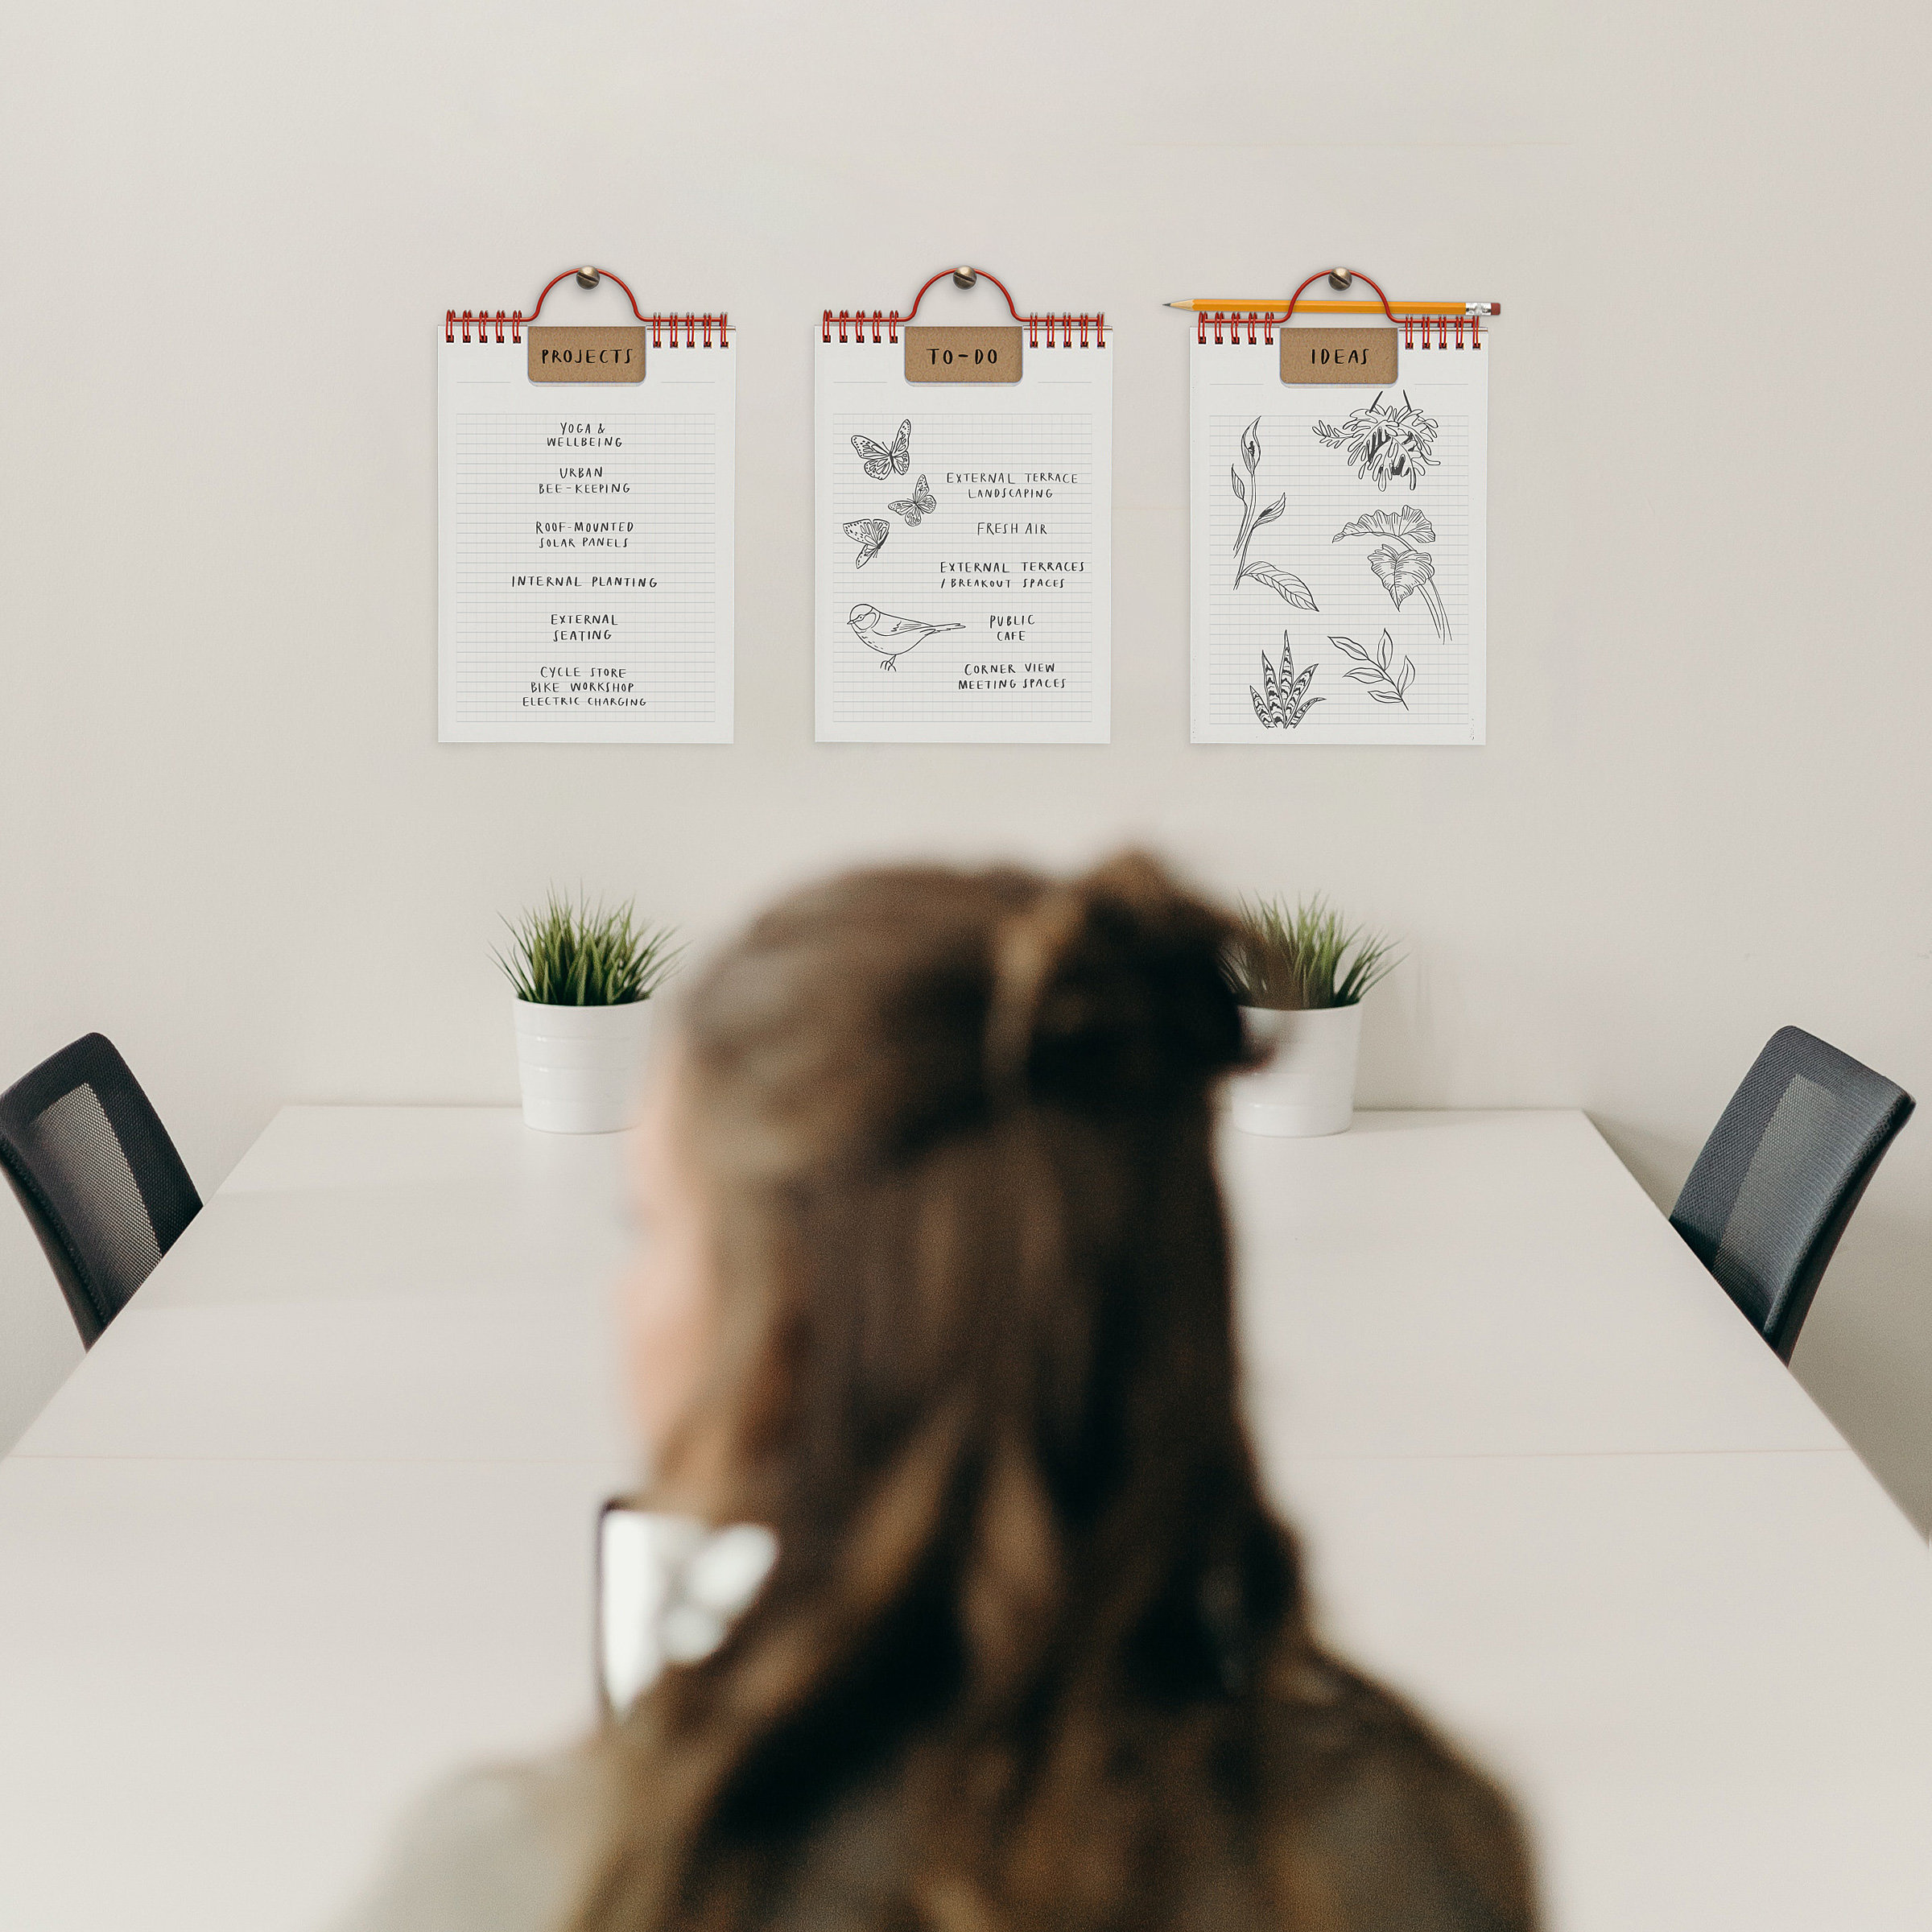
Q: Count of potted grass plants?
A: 2